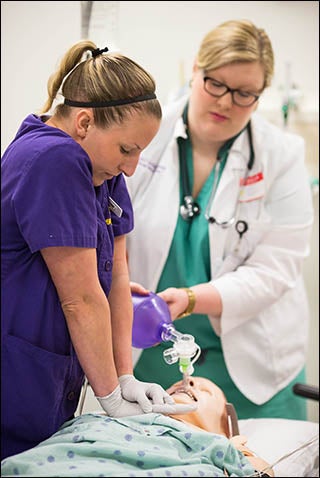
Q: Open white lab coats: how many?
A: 1